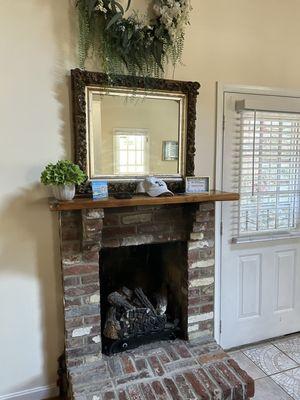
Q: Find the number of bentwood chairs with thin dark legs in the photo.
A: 0